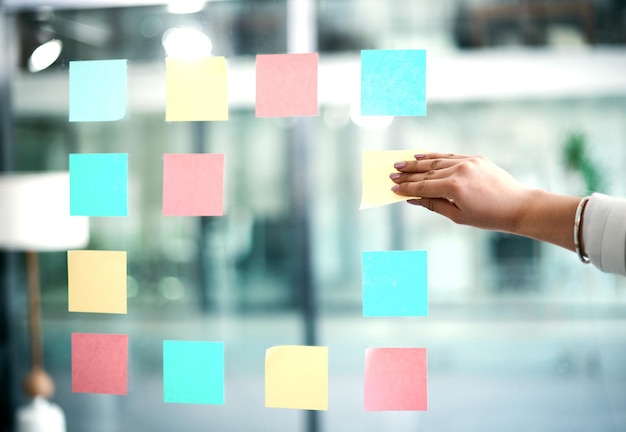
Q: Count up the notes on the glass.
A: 13